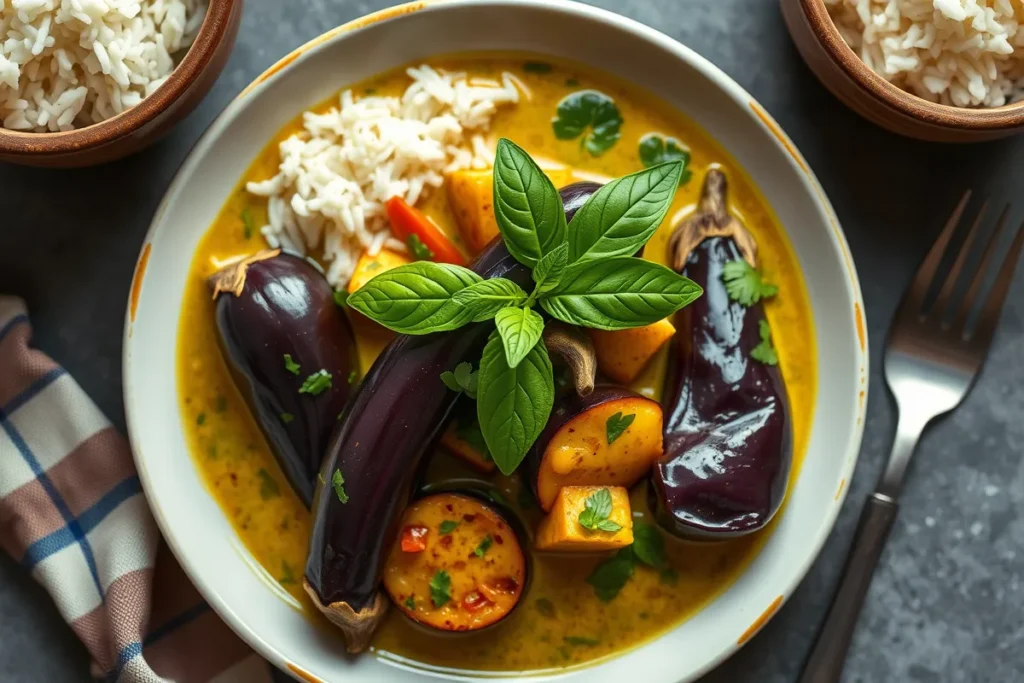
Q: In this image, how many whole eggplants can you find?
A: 3